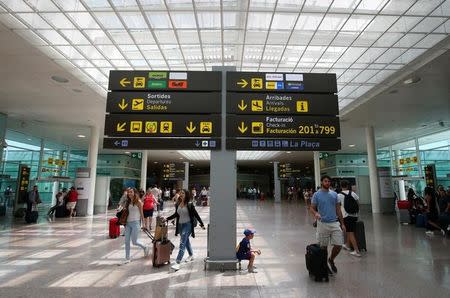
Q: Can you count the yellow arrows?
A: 7